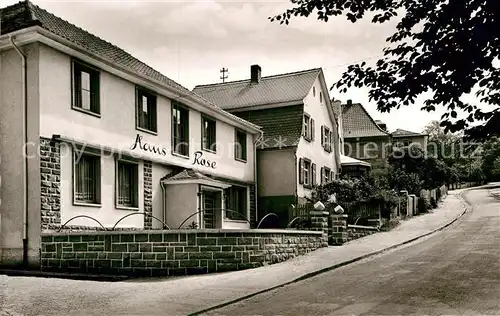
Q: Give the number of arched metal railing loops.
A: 5